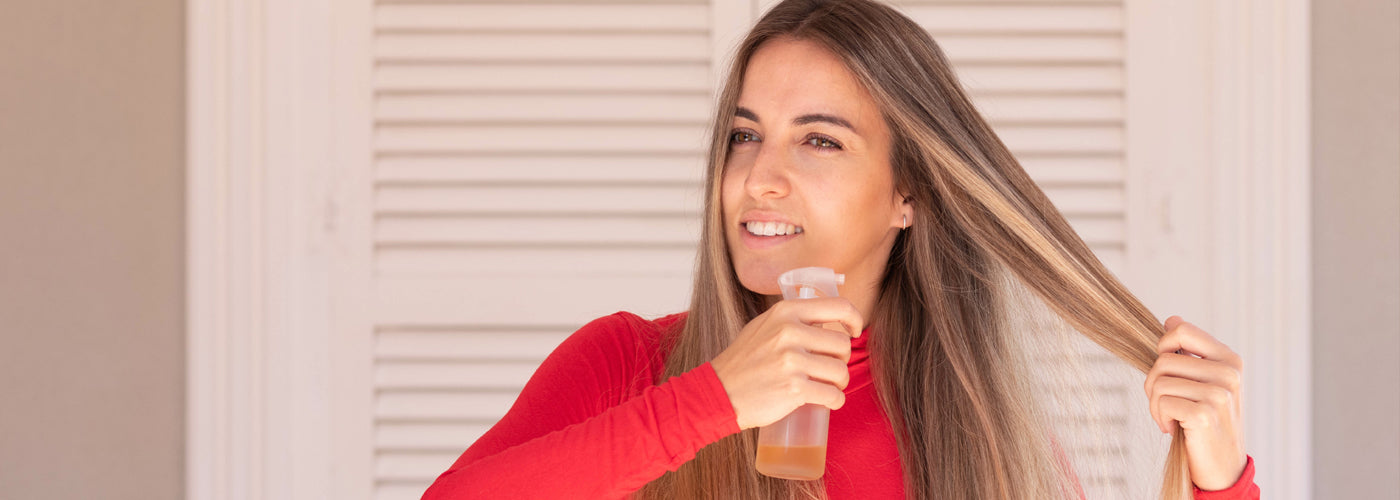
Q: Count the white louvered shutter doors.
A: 2